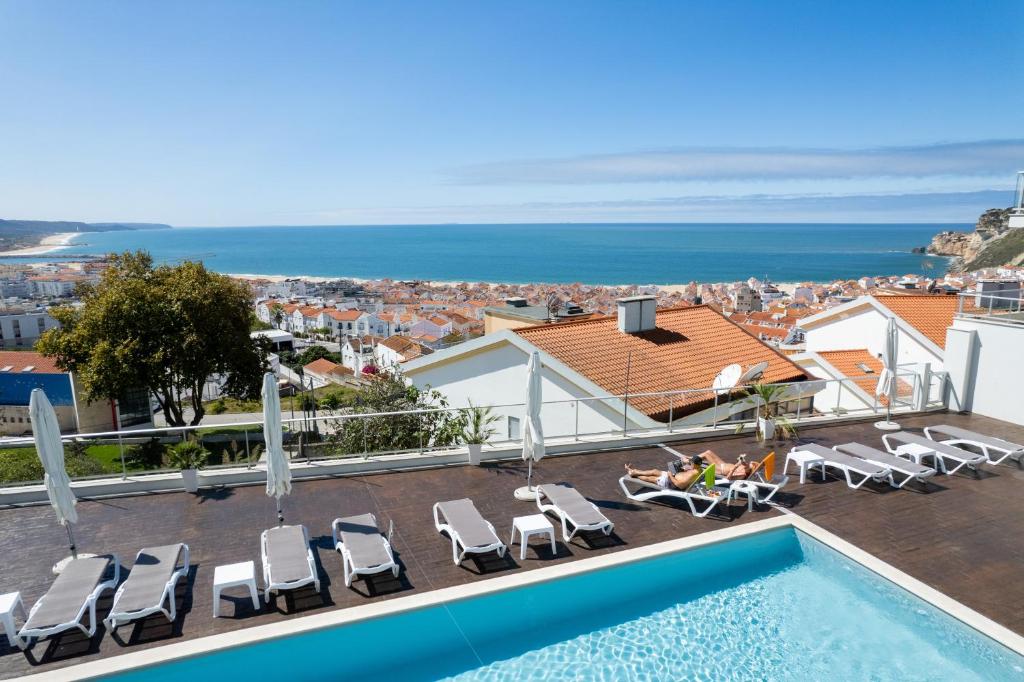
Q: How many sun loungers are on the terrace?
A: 12